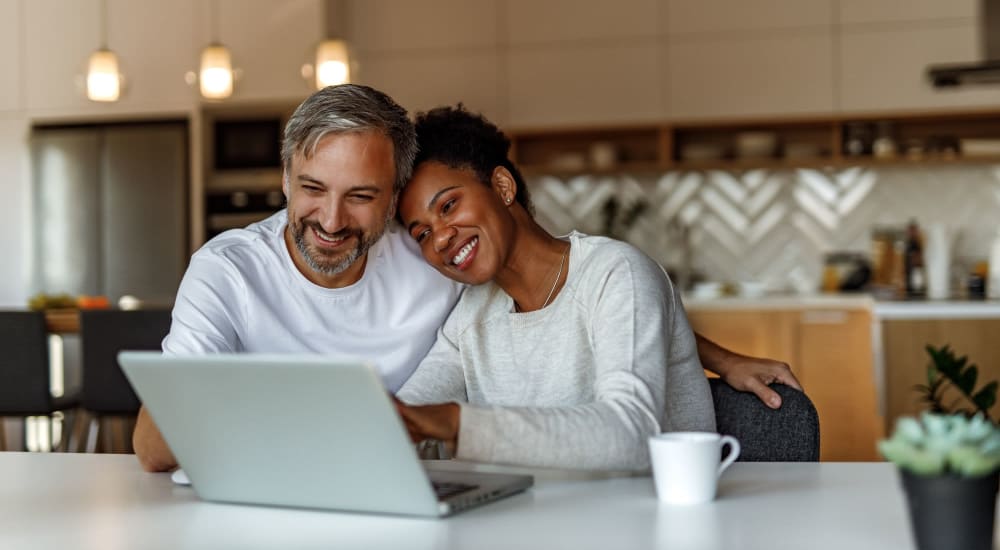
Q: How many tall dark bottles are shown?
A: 1